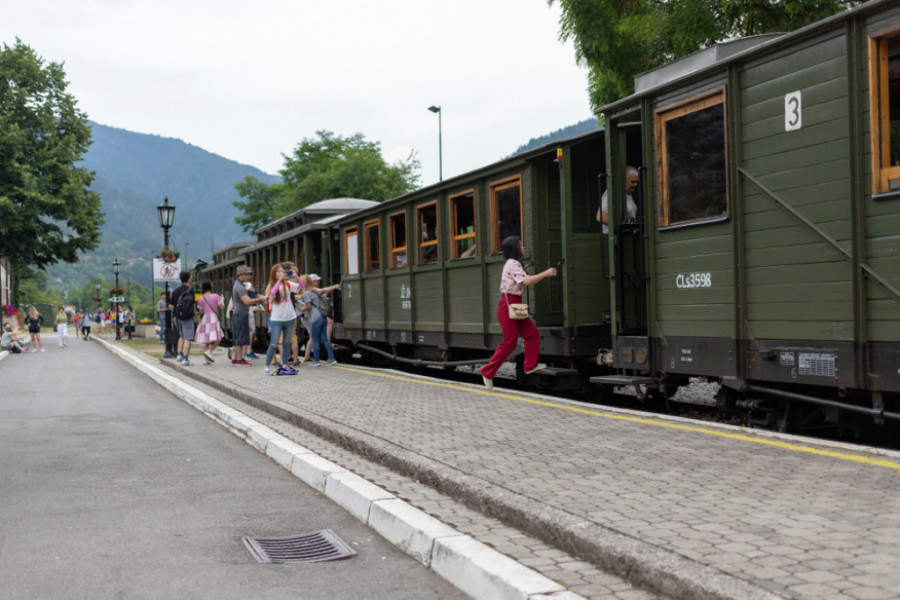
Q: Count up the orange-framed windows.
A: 8